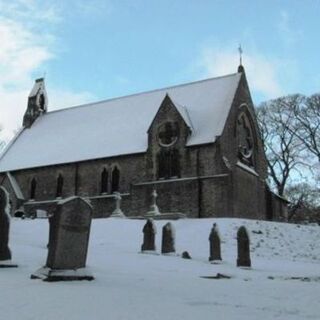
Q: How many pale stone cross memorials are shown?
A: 2